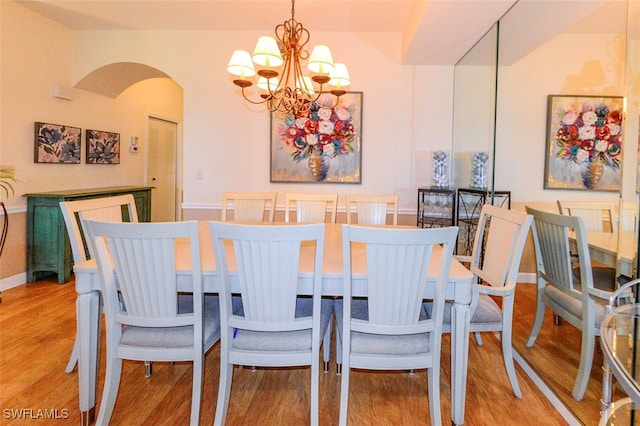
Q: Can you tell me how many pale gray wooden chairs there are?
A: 8